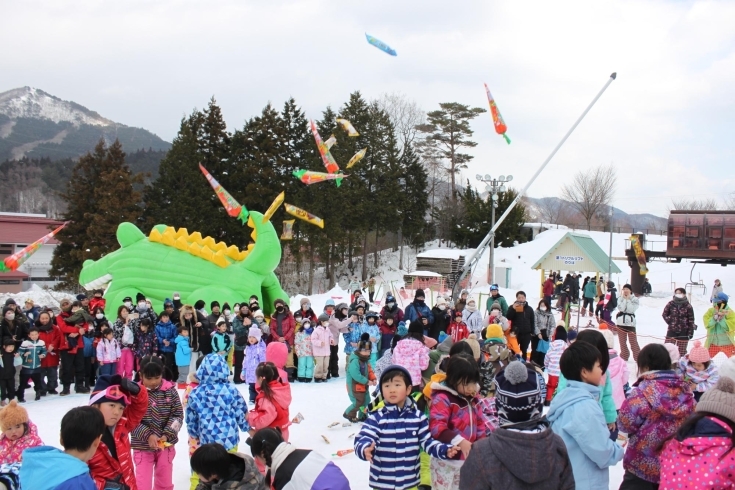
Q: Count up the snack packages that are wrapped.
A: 13